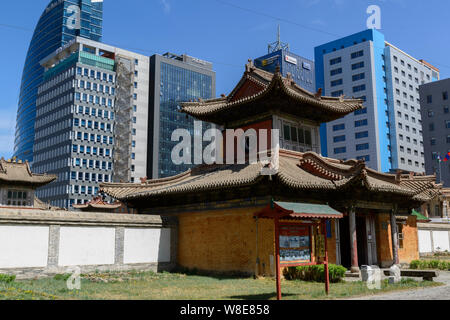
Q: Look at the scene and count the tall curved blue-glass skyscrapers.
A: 1